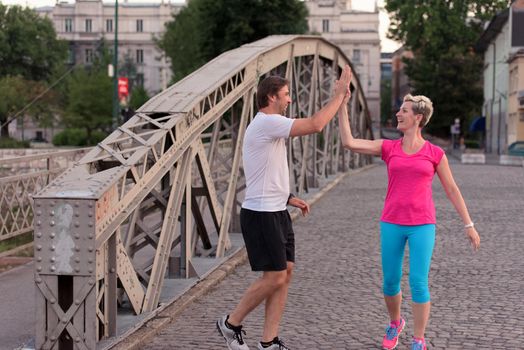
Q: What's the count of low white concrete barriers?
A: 2